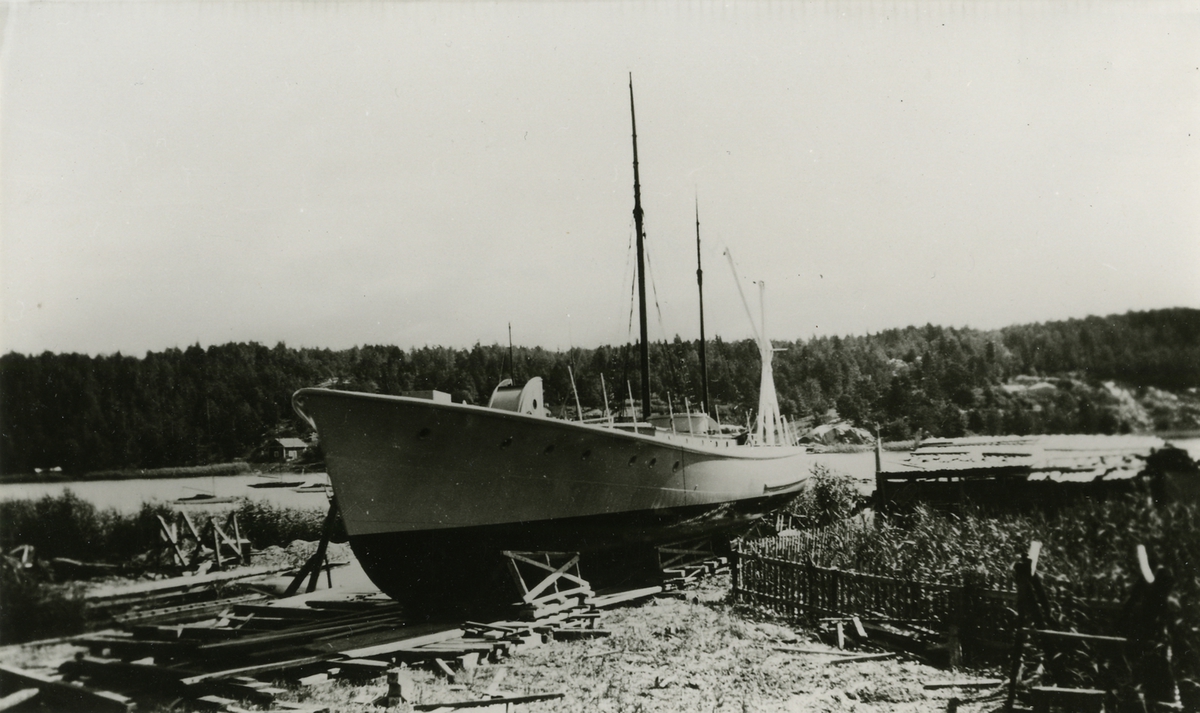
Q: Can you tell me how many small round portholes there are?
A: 7